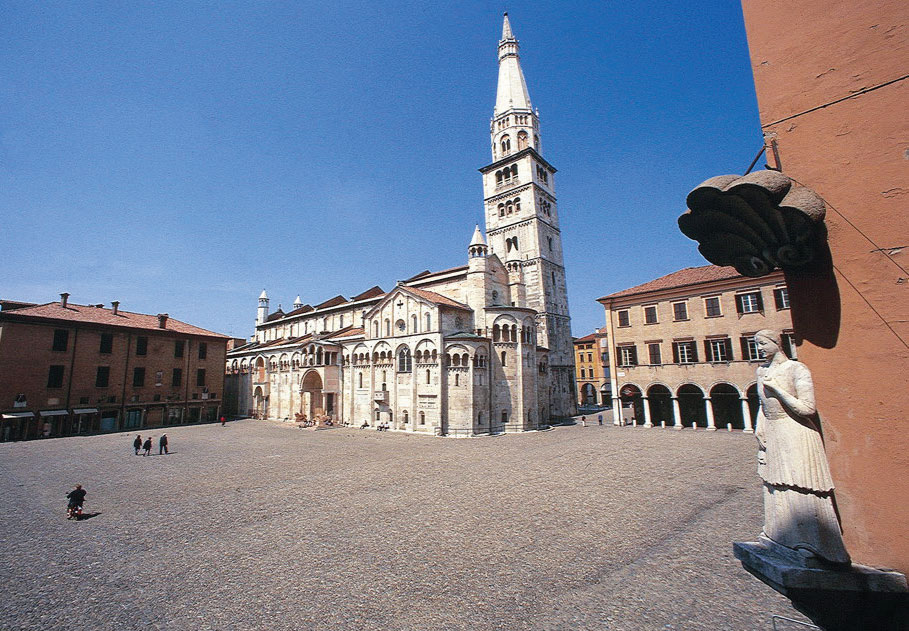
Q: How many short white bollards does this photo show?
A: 4